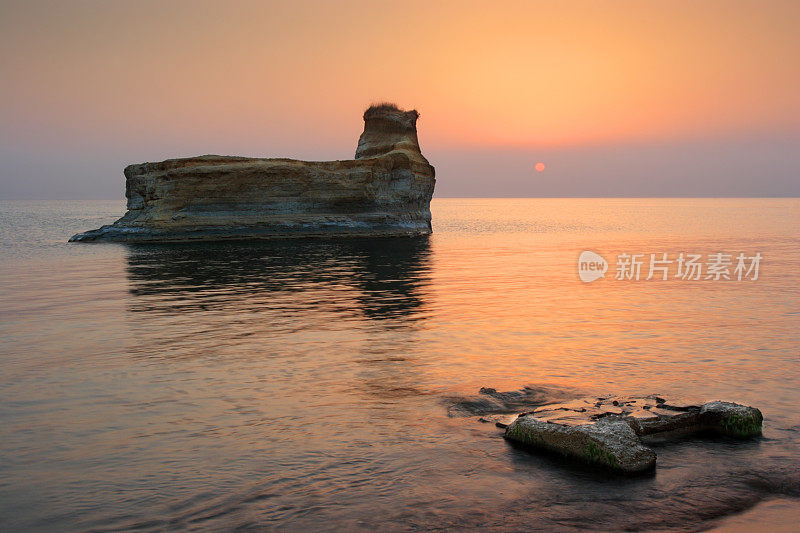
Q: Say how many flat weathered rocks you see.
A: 1